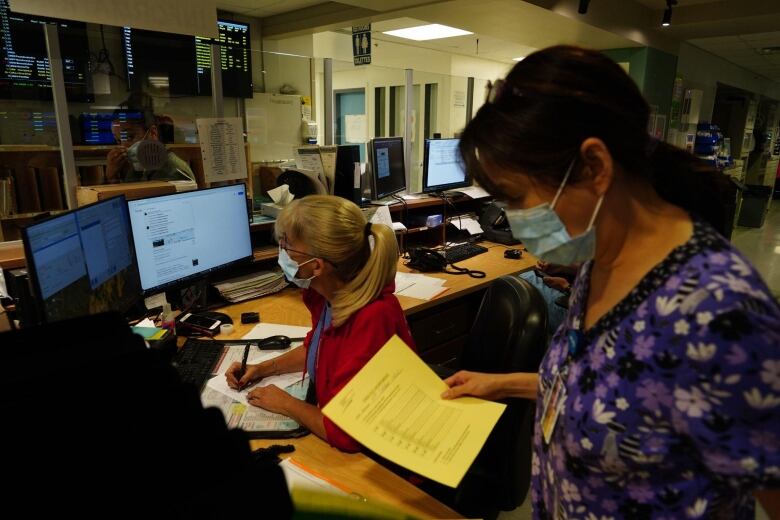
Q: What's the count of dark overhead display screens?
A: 3